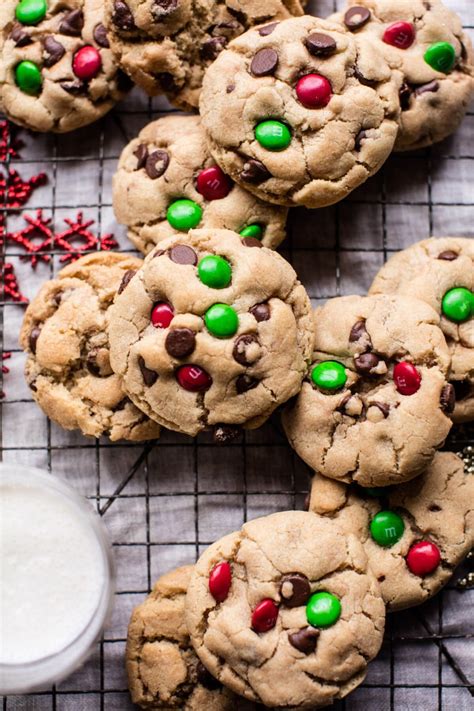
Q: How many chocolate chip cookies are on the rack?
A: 12